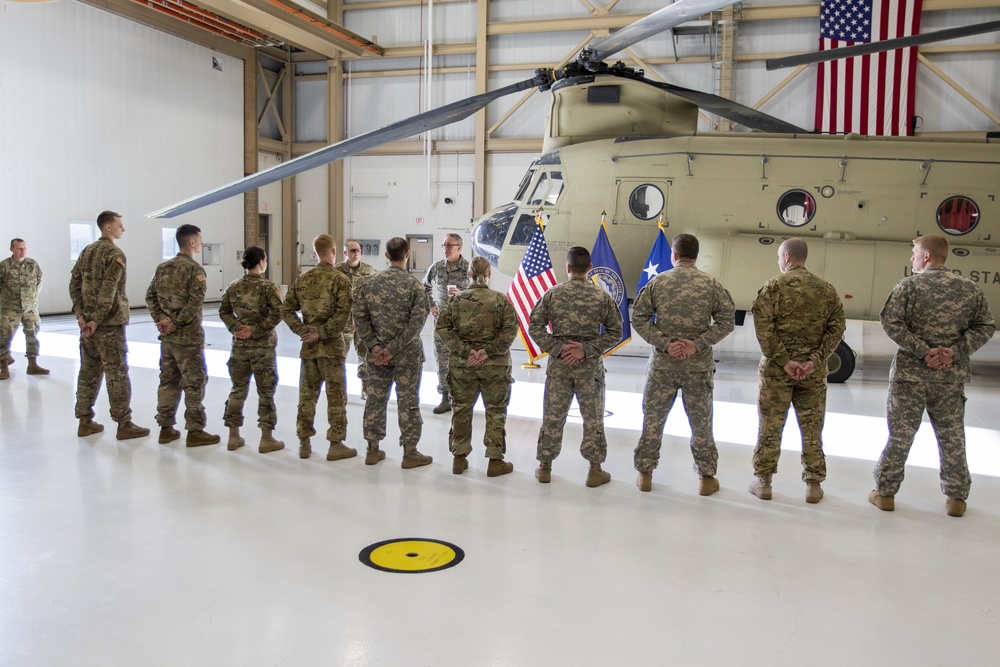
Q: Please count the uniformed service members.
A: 13